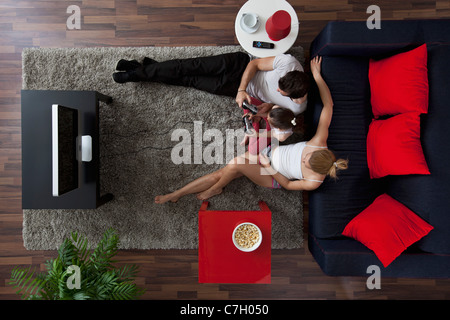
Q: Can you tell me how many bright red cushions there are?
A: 3